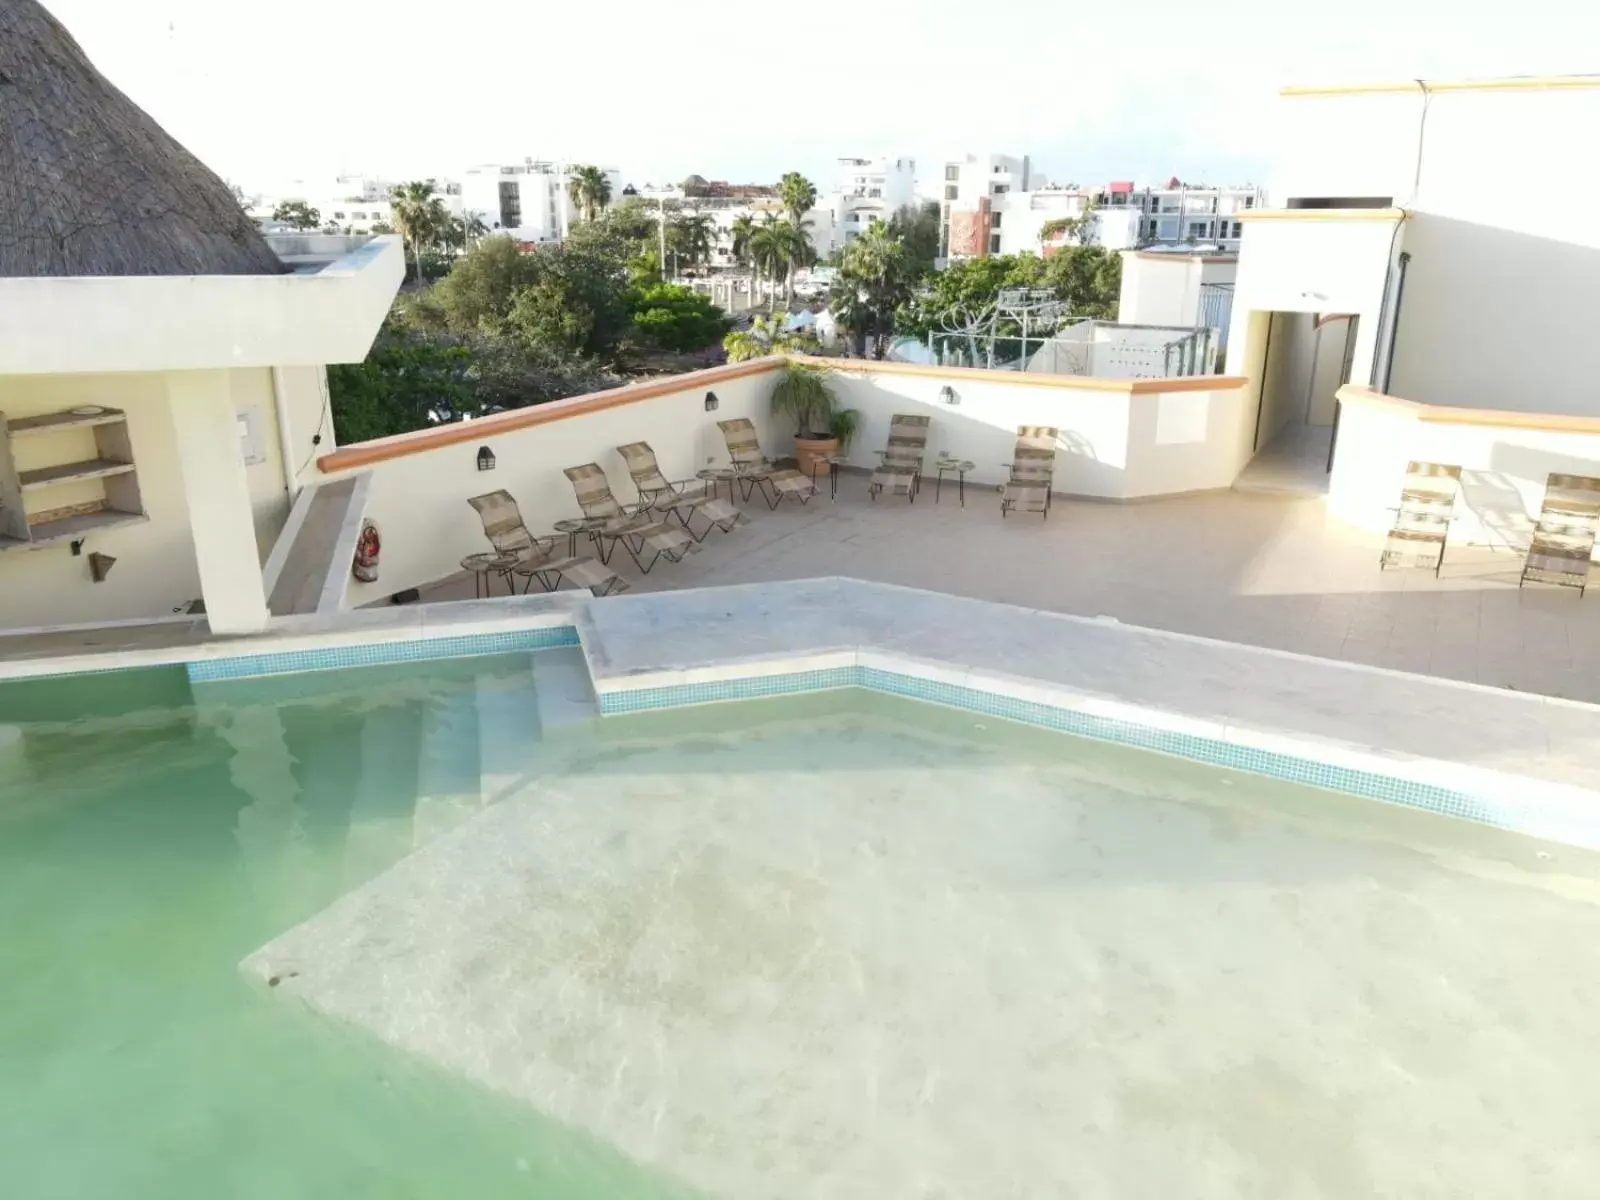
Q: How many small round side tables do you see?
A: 5